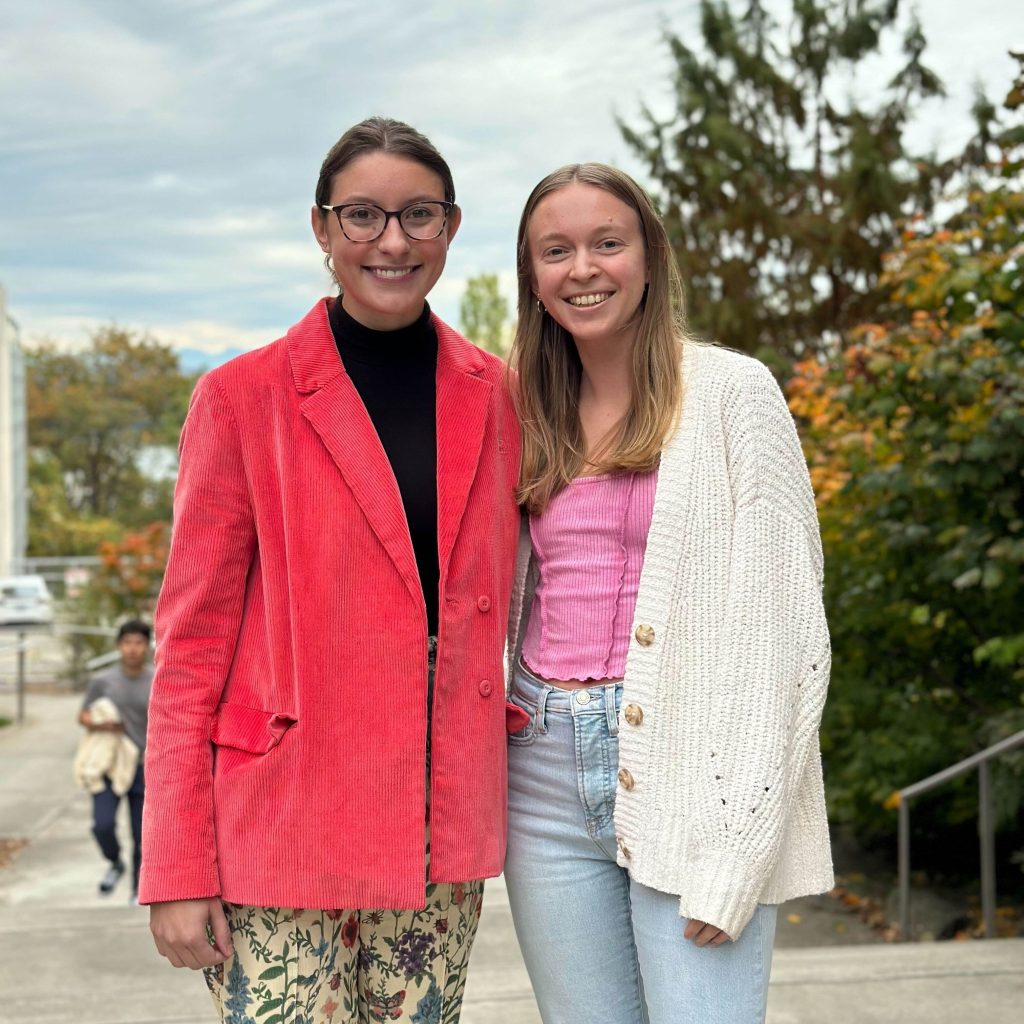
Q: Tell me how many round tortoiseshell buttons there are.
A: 4